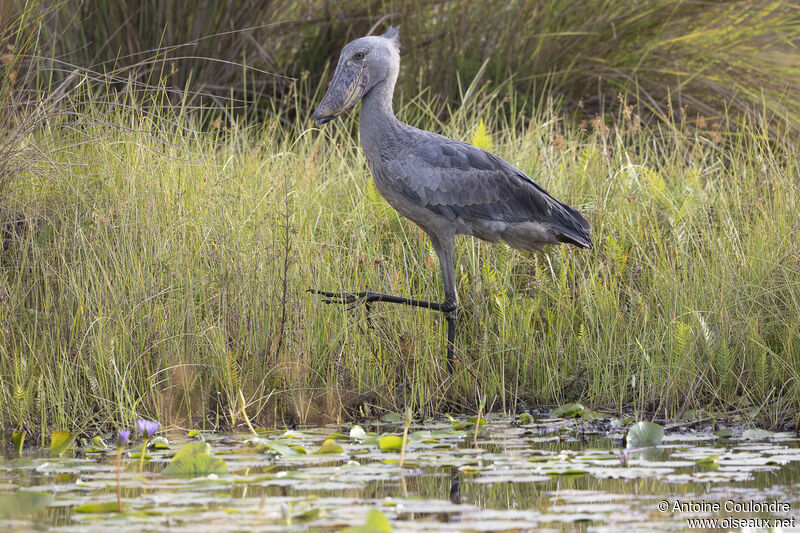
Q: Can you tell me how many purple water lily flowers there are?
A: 2